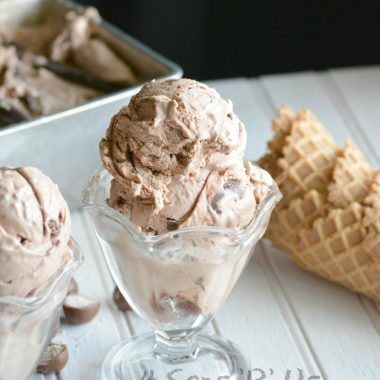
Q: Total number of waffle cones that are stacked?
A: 4